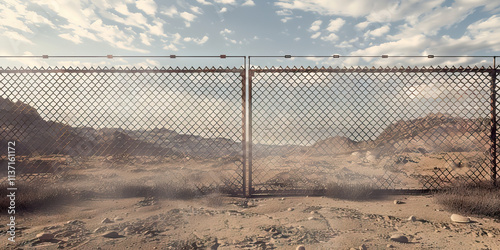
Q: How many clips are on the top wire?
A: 8